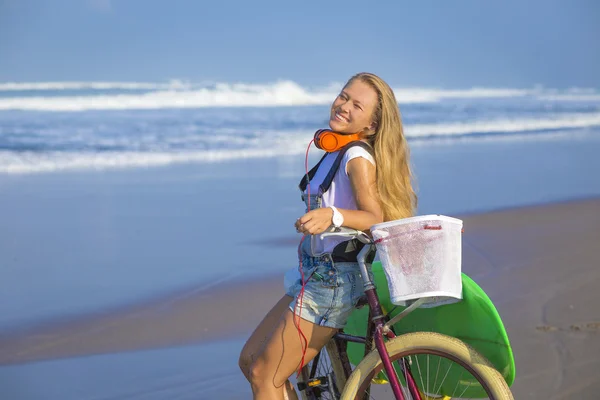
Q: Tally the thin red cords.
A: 1